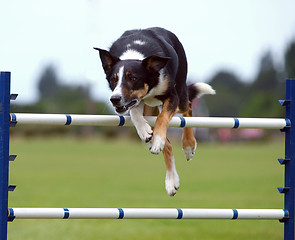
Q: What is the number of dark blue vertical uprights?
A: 2